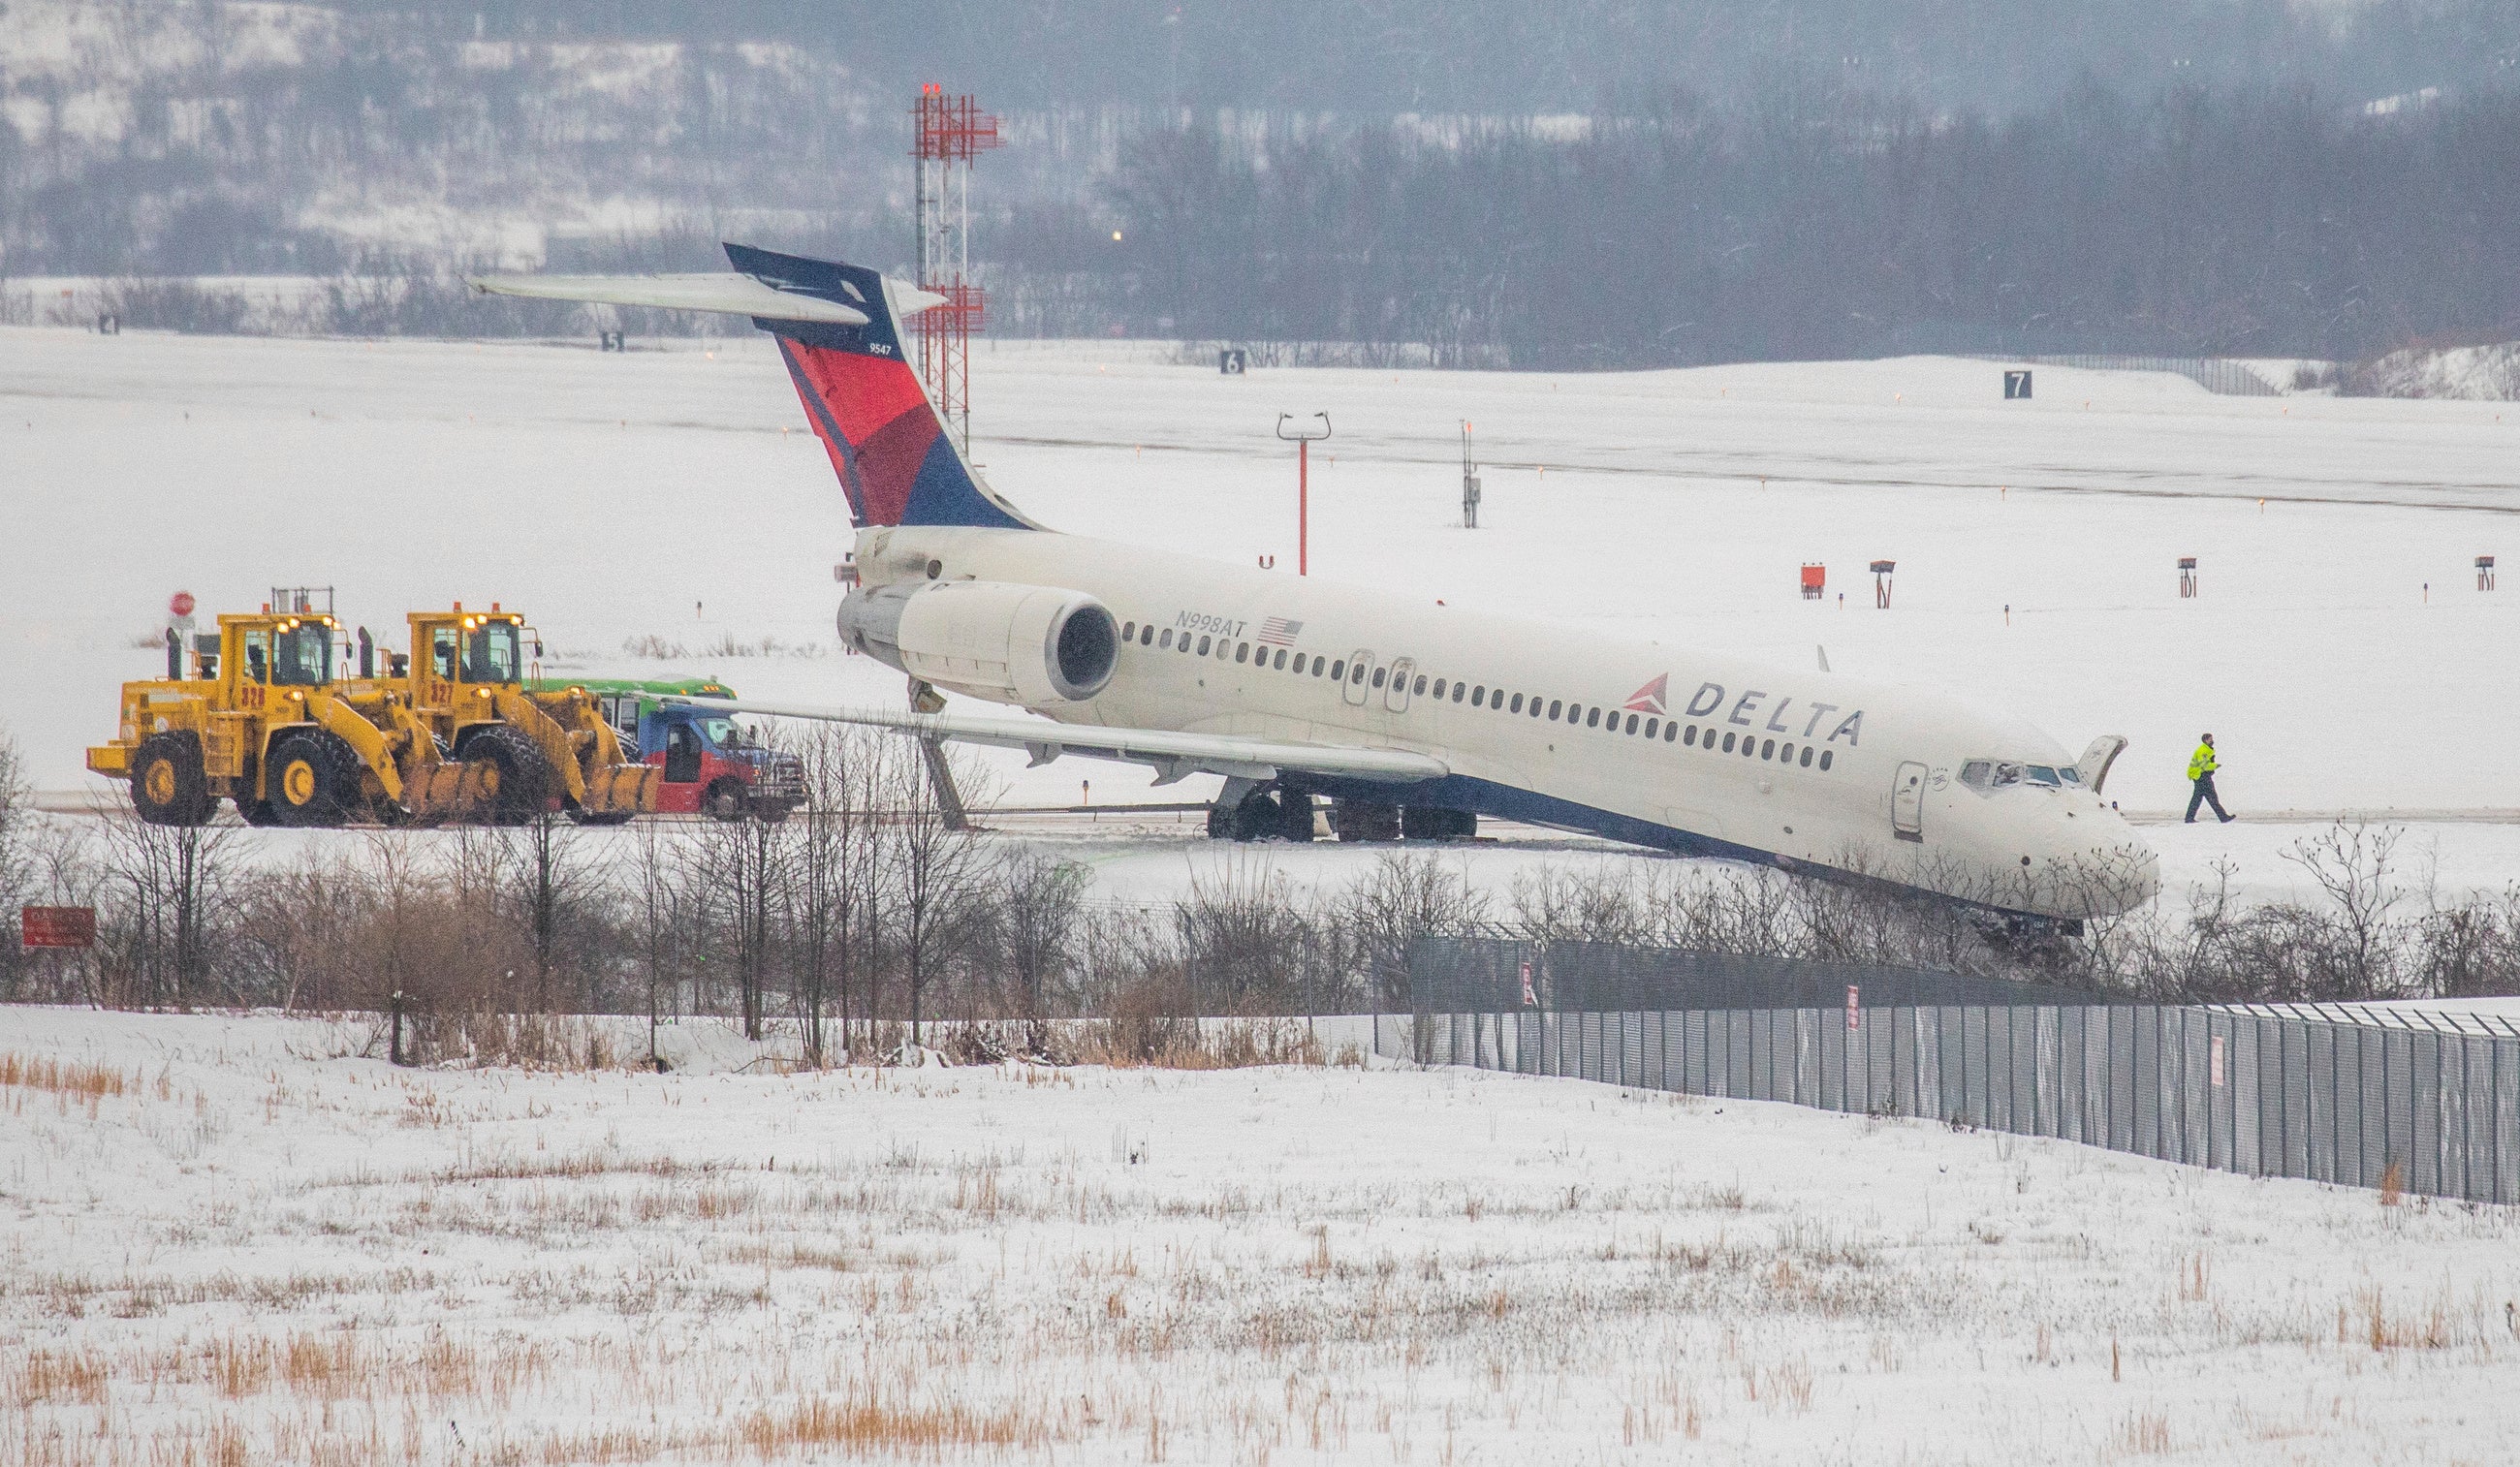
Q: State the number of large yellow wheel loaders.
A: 2